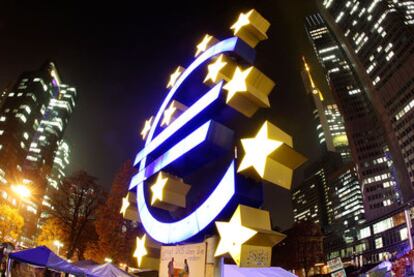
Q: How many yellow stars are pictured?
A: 12